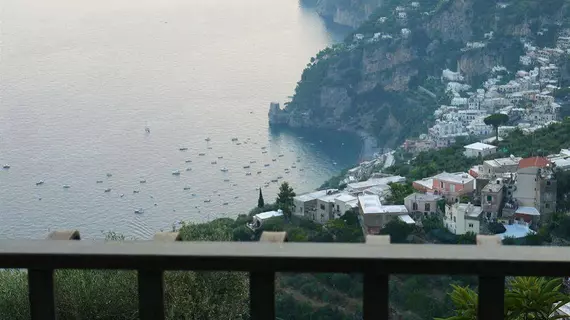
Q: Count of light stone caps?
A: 5